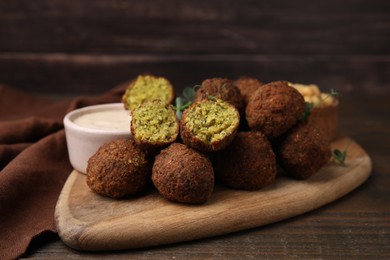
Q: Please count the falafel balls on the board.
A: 10